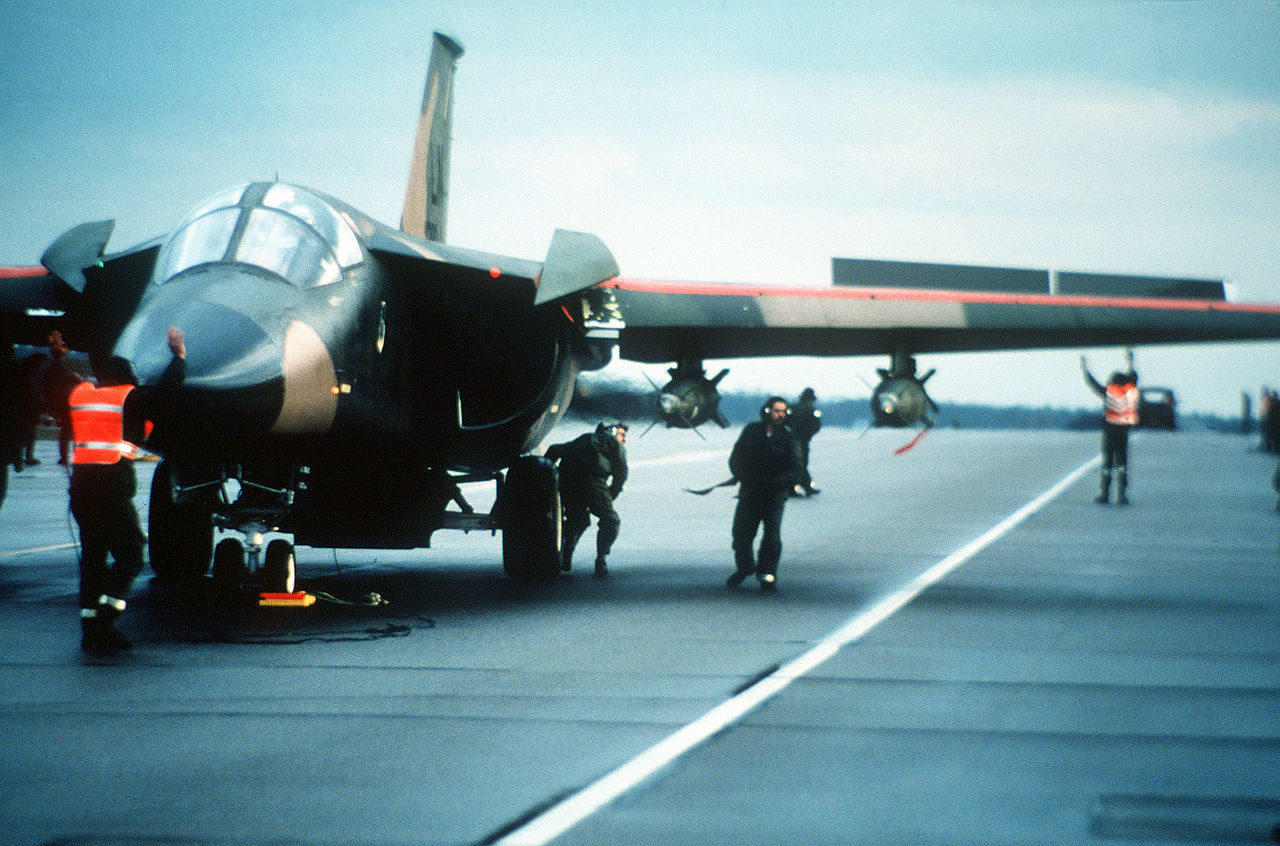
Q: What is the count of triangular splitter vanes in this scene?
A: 2